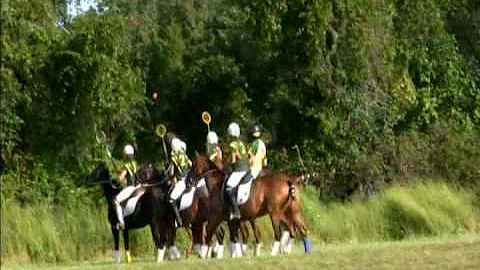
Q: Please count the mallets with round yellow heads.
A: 2